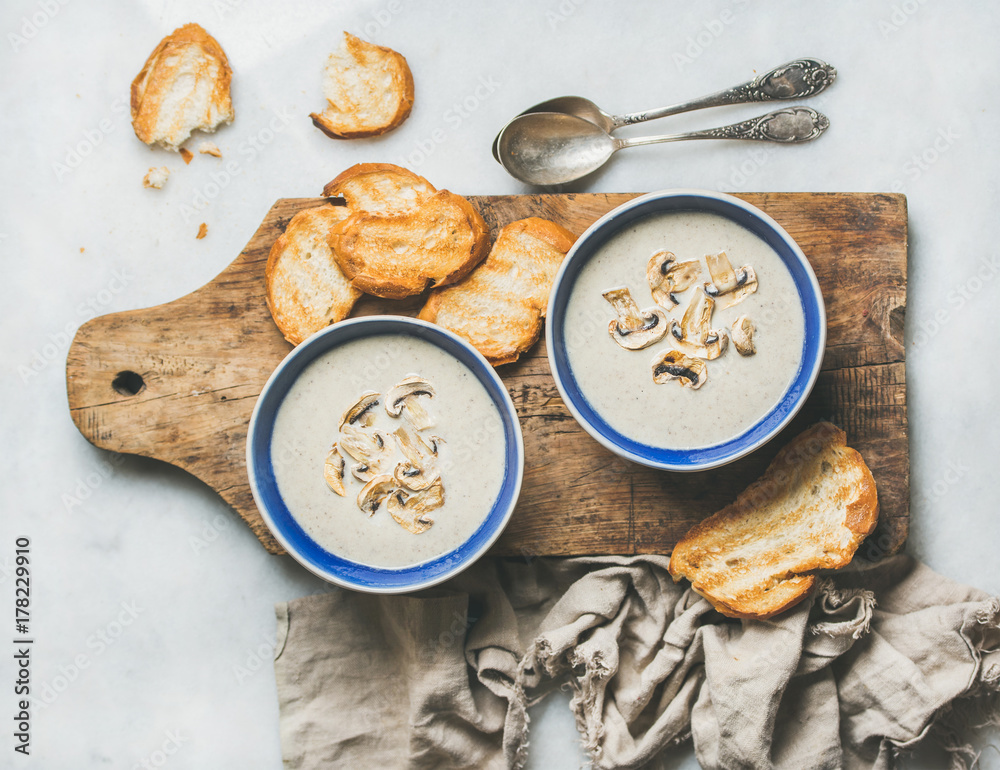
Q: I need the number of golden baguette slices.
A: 7